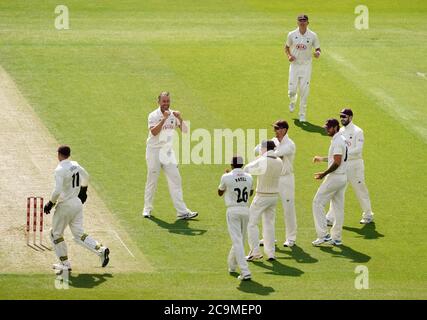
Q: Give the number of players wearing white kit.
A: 8